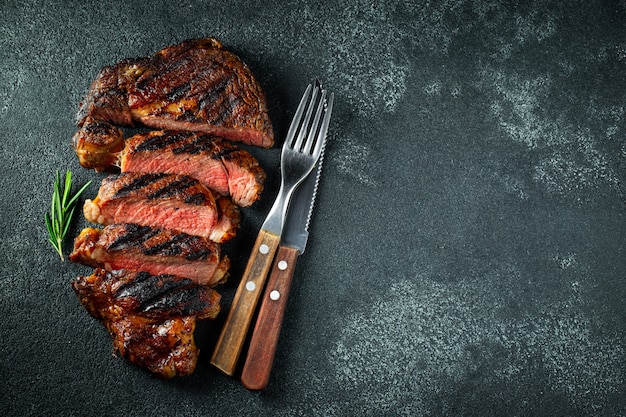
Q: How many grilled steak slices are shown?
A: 5